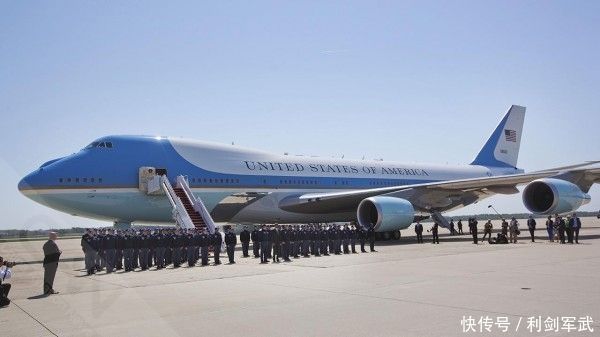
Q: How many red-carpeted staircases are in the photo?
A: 1